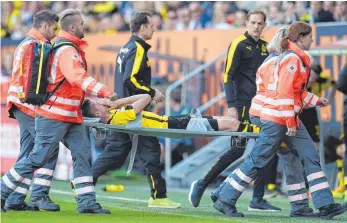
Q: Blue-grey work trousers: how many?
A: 4